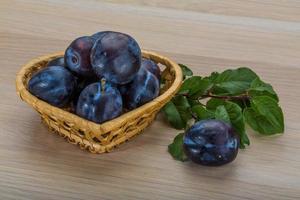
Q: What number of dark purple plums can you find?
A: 9